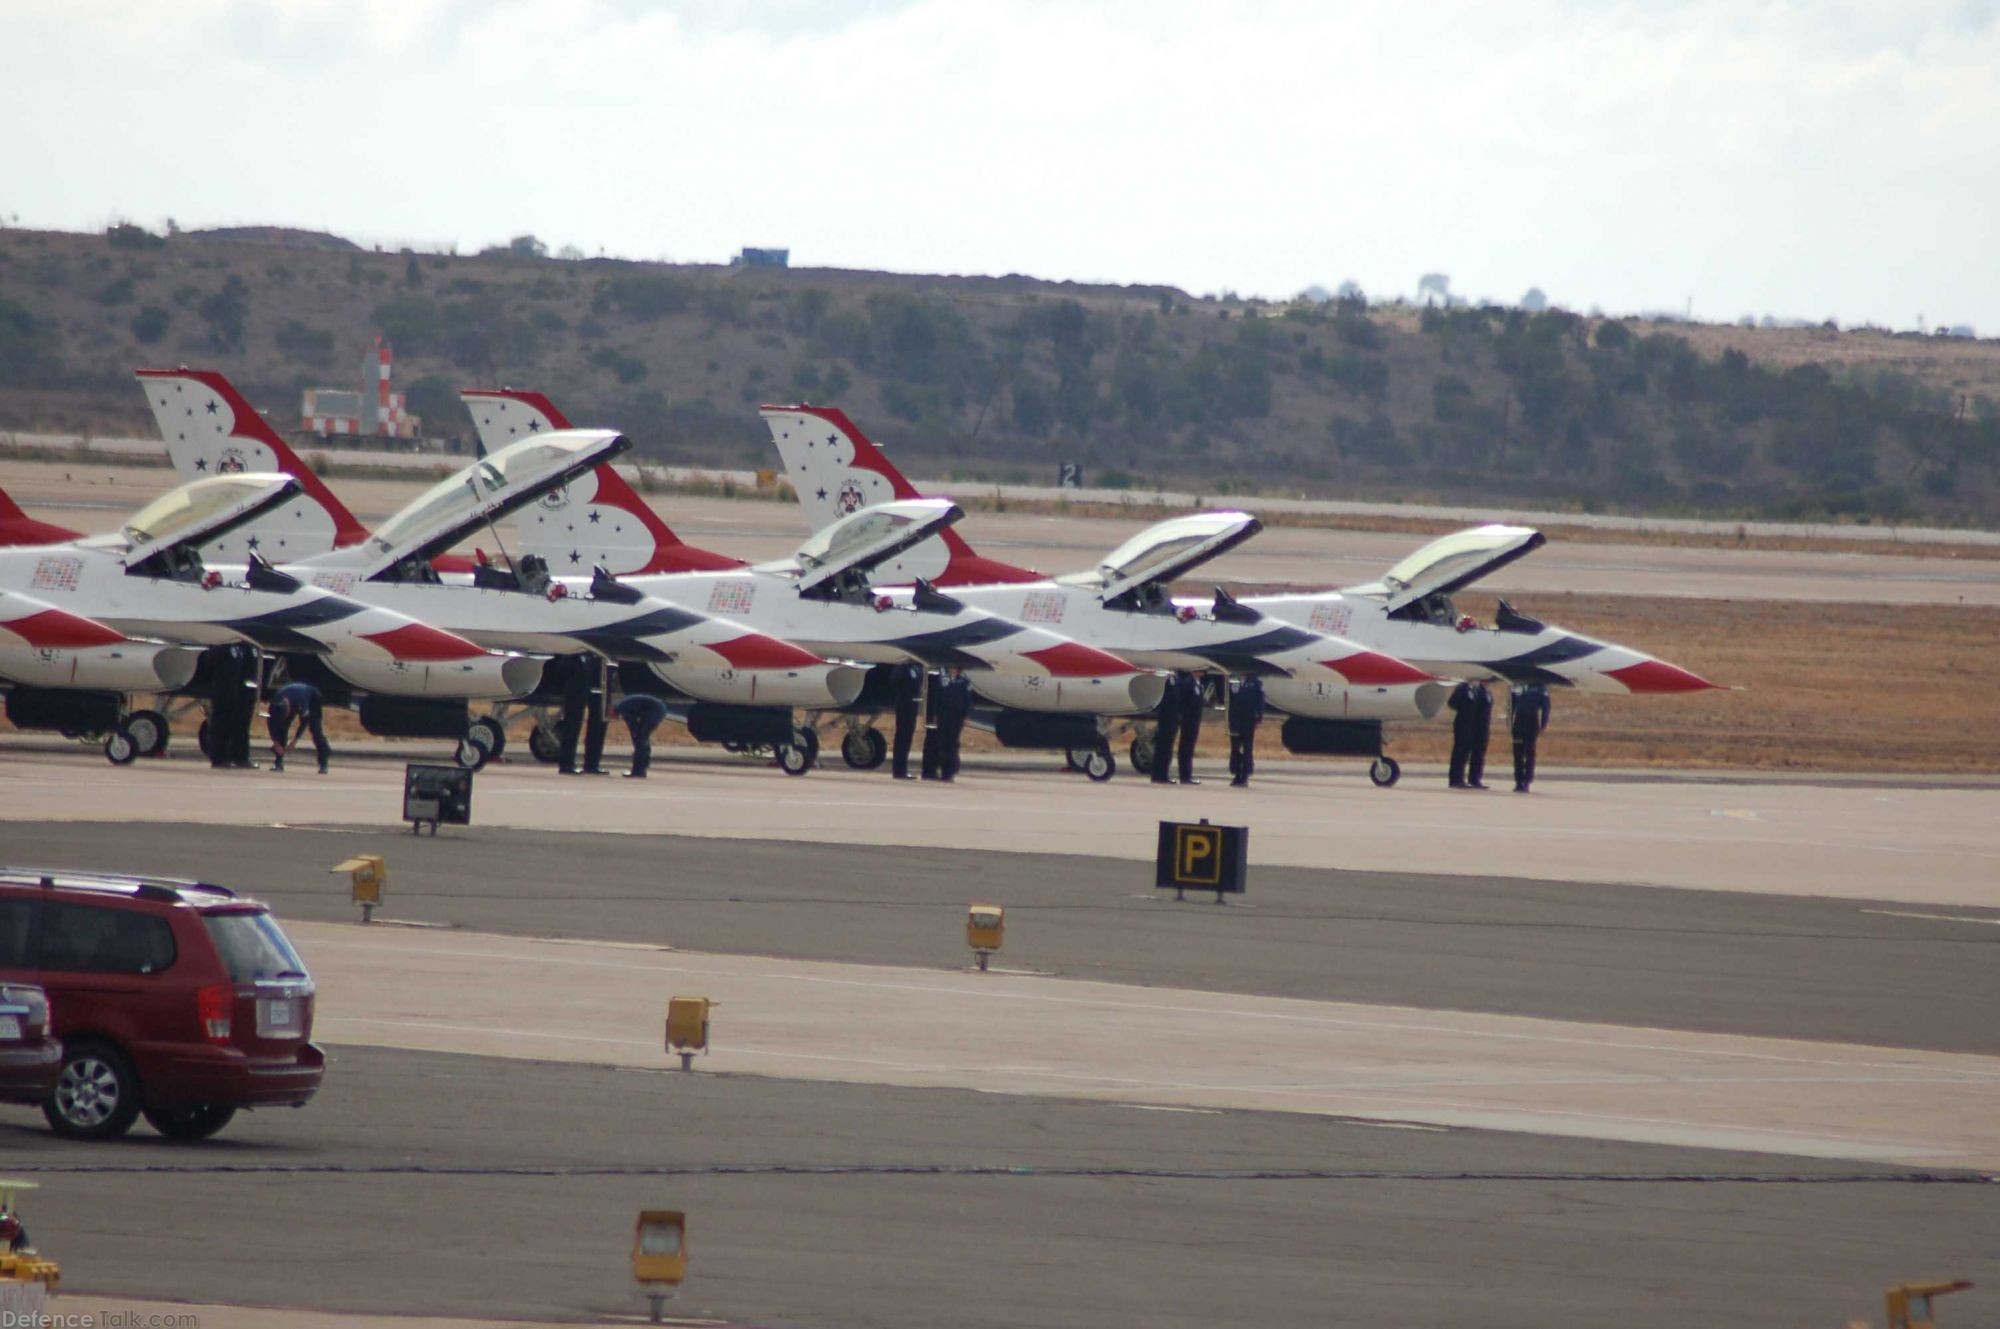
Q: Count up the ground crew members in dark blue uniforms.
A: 15